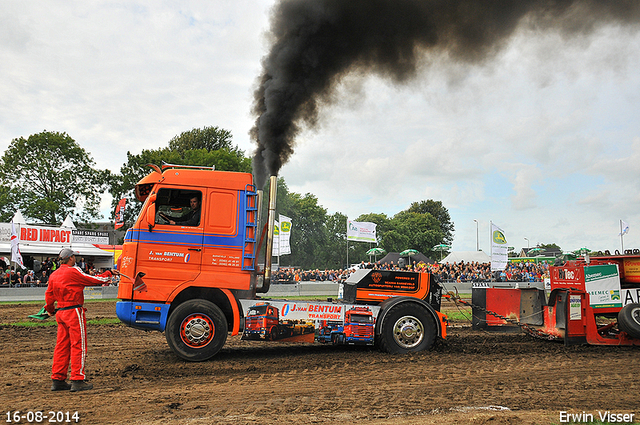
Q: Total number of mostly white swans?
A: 0